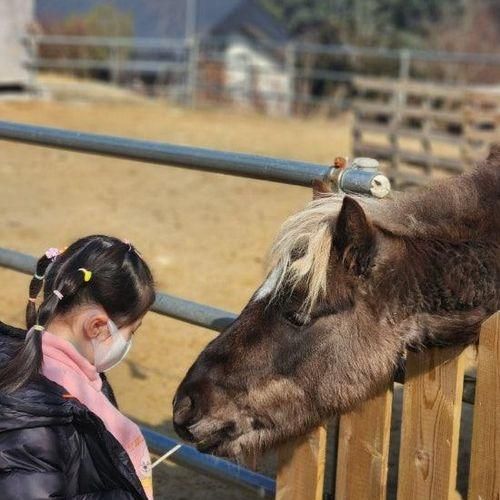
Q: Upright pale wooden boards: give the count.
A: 4